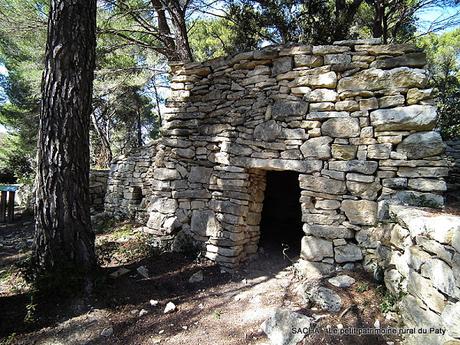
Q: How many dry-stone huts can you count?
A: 1